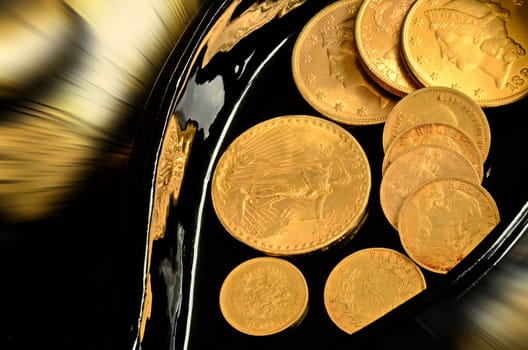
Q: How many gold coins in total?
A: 10